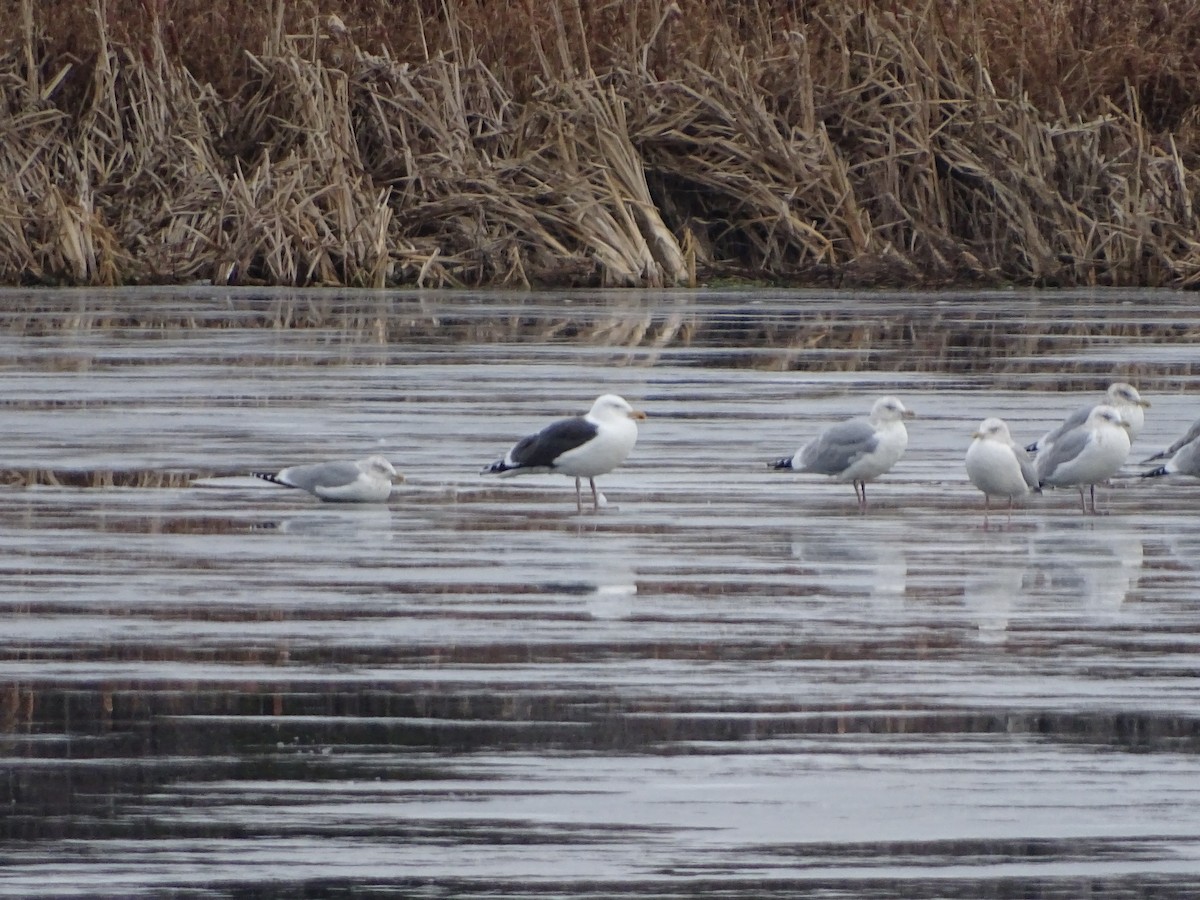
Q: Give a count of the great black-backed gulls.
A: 1